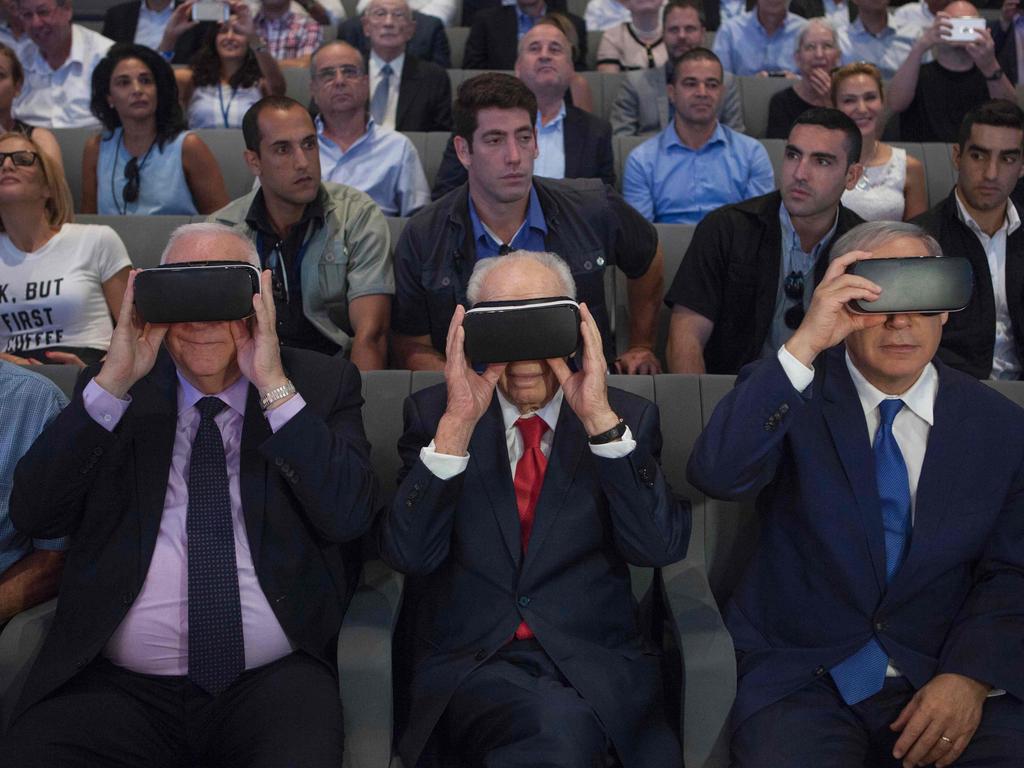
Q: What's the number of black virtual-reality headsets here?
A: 3